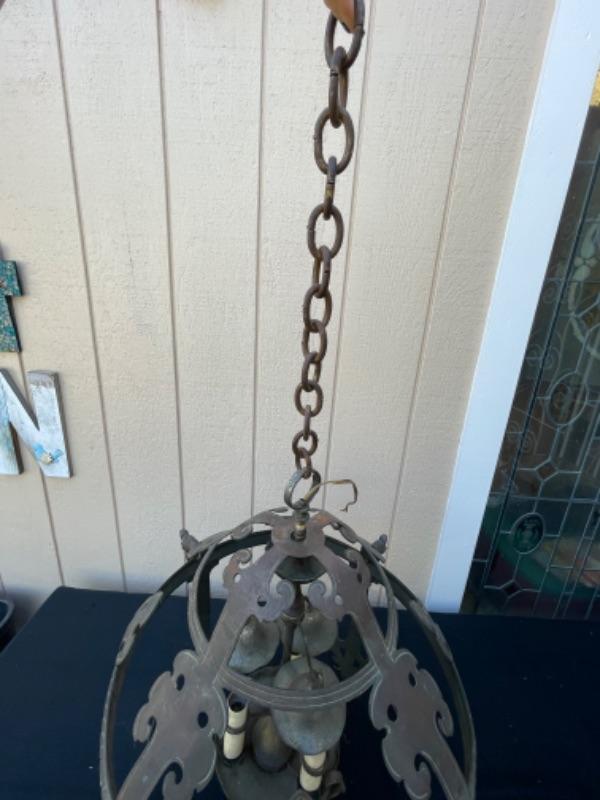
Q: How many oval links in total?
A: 13